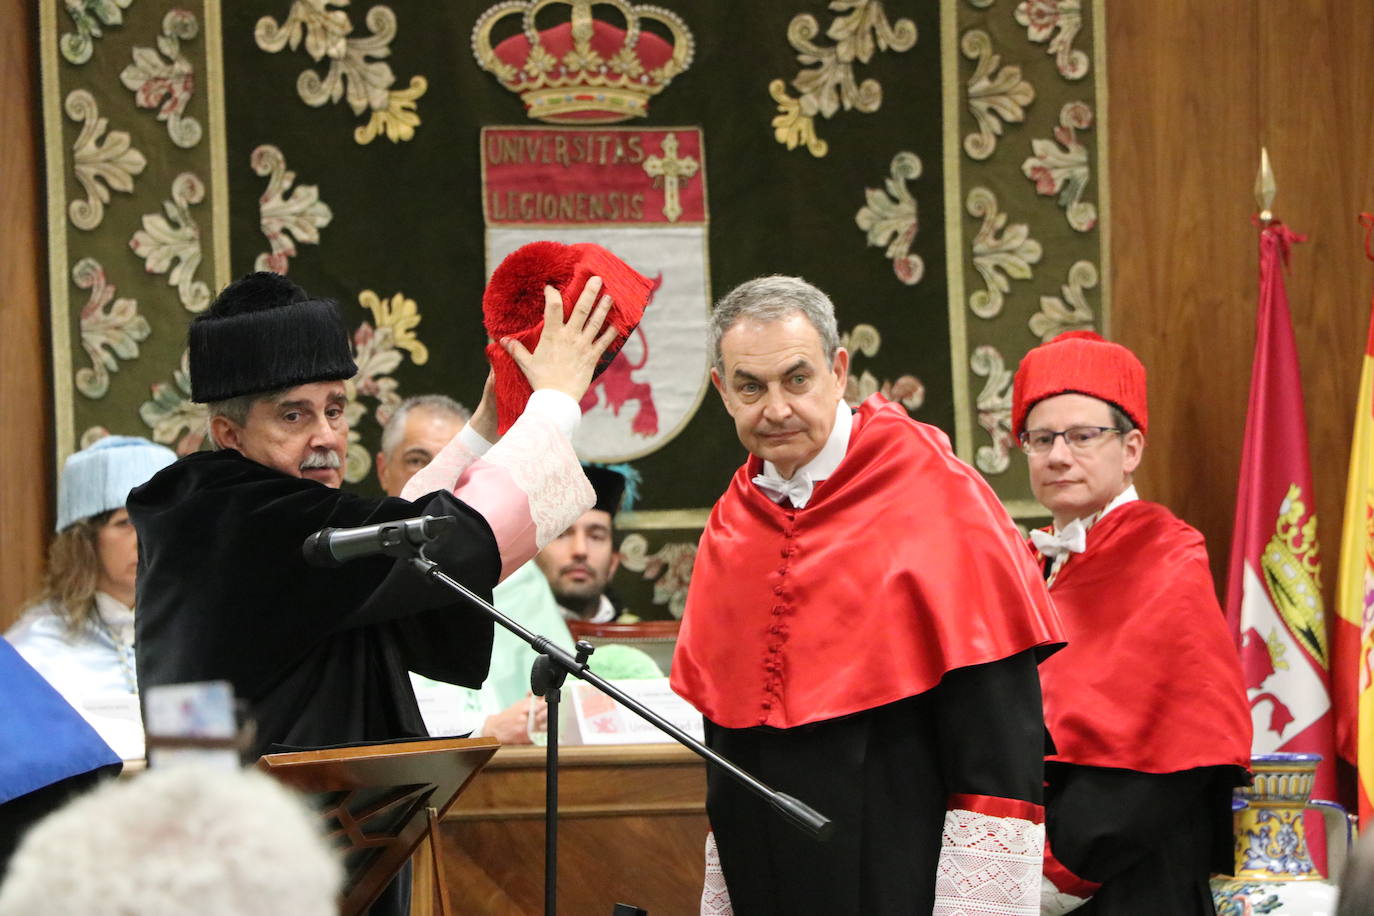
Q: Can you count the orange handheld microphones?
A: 0